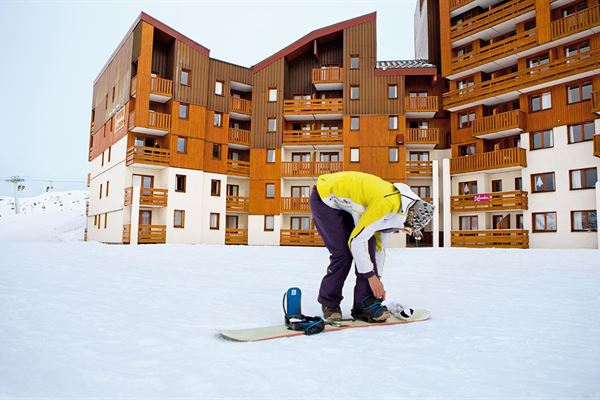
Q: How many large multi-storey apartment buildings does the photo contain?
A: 2